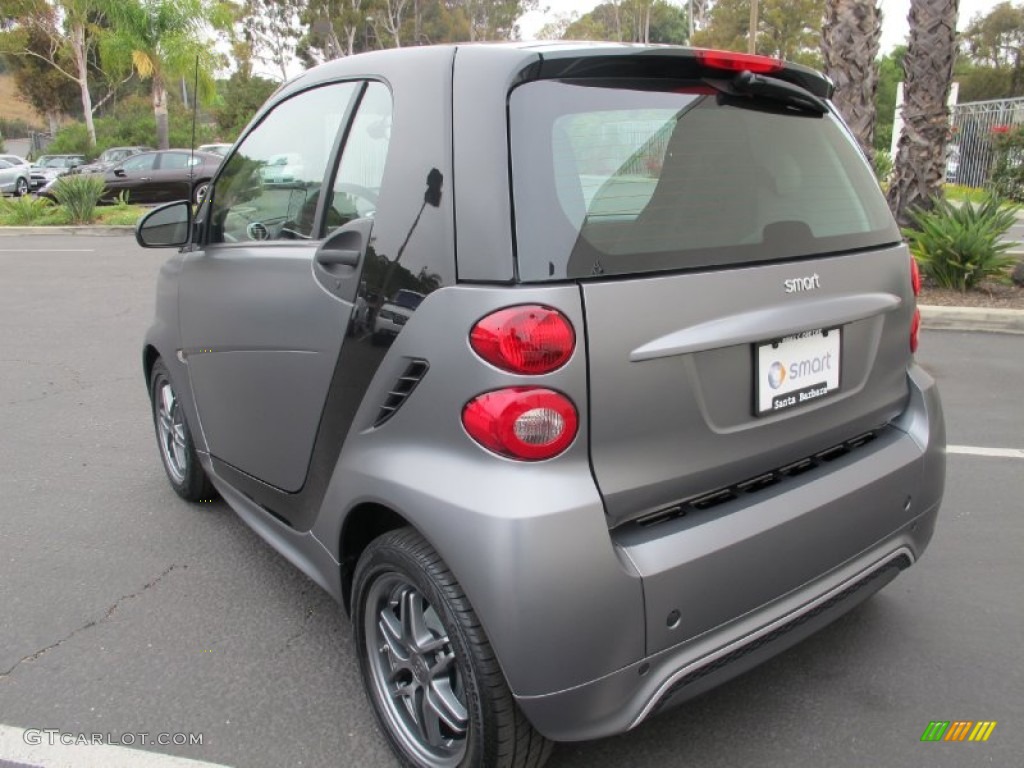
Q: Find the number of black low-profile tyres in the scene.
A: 2